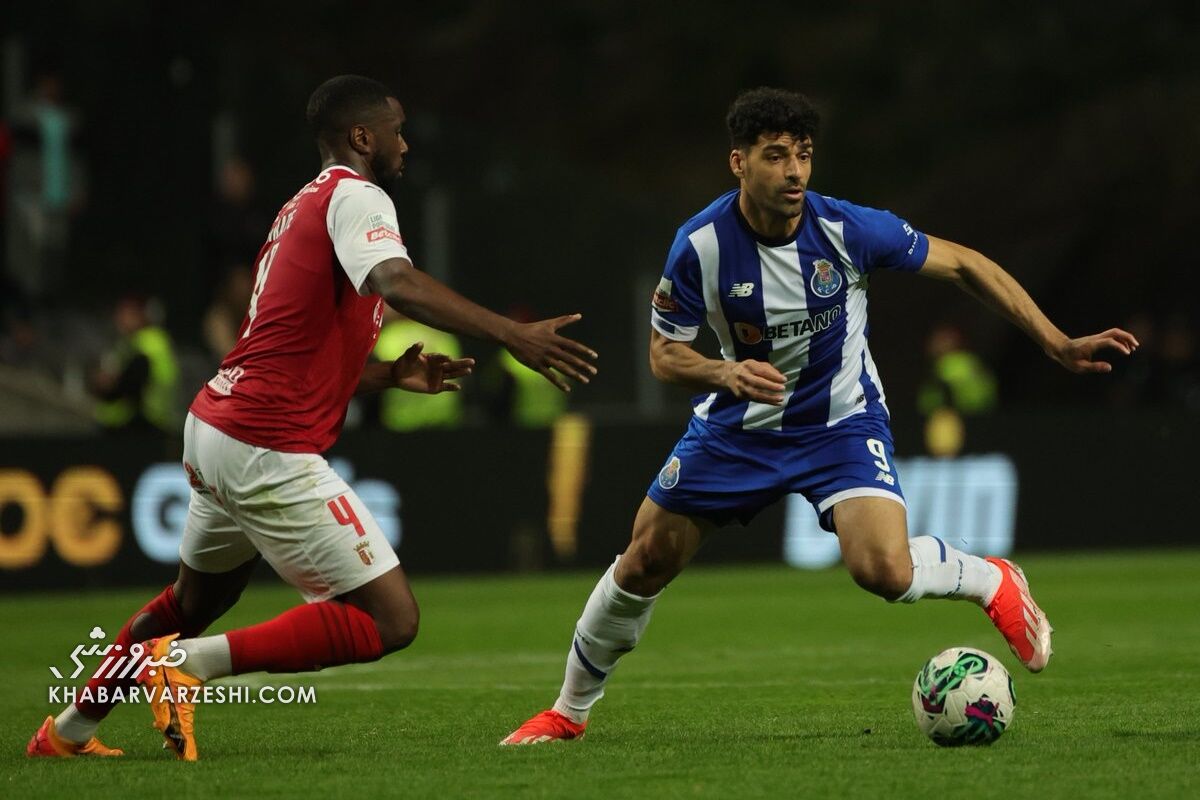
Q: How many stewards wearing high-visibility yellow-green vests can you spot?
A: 4